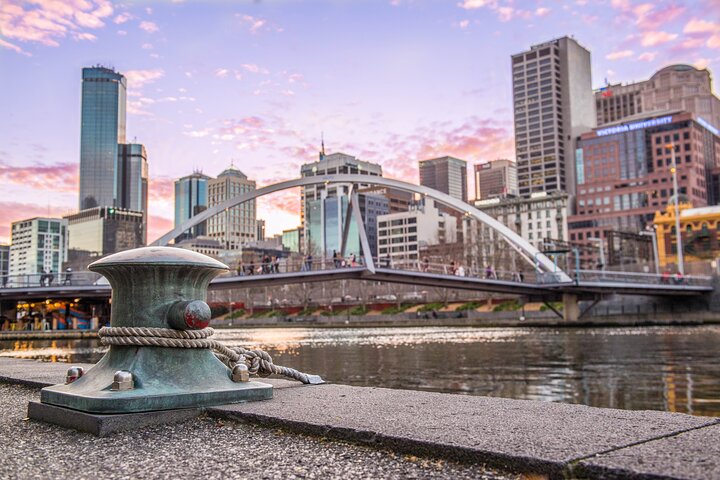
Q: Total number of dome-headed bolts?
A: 3